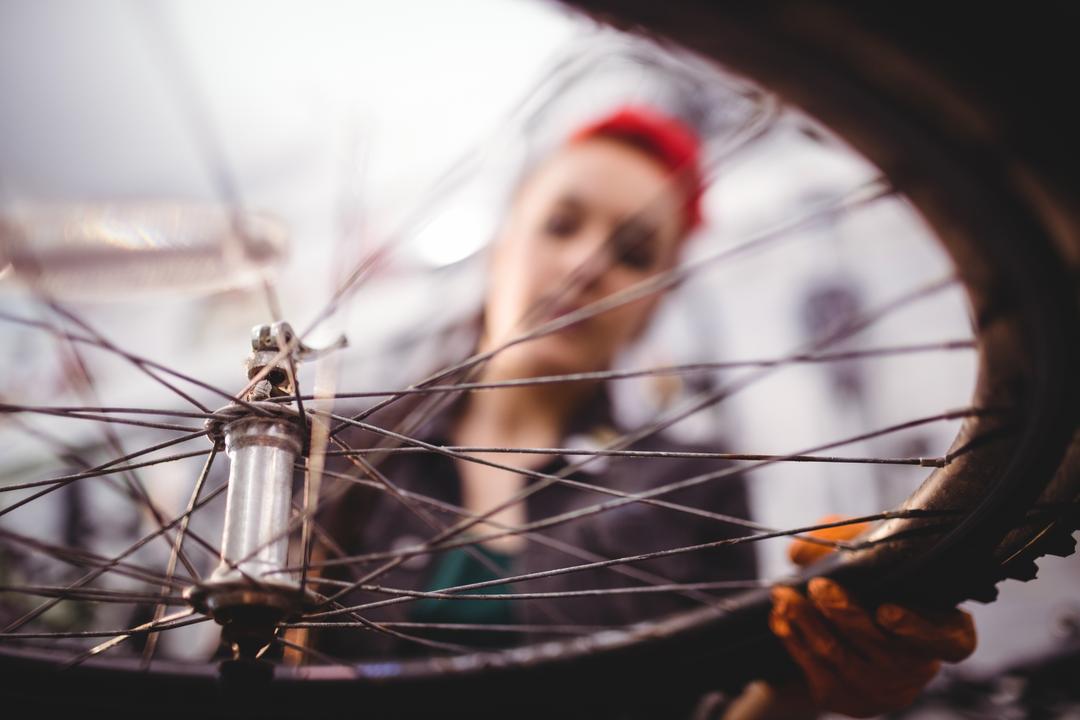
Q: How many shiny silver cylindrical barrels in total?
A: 1